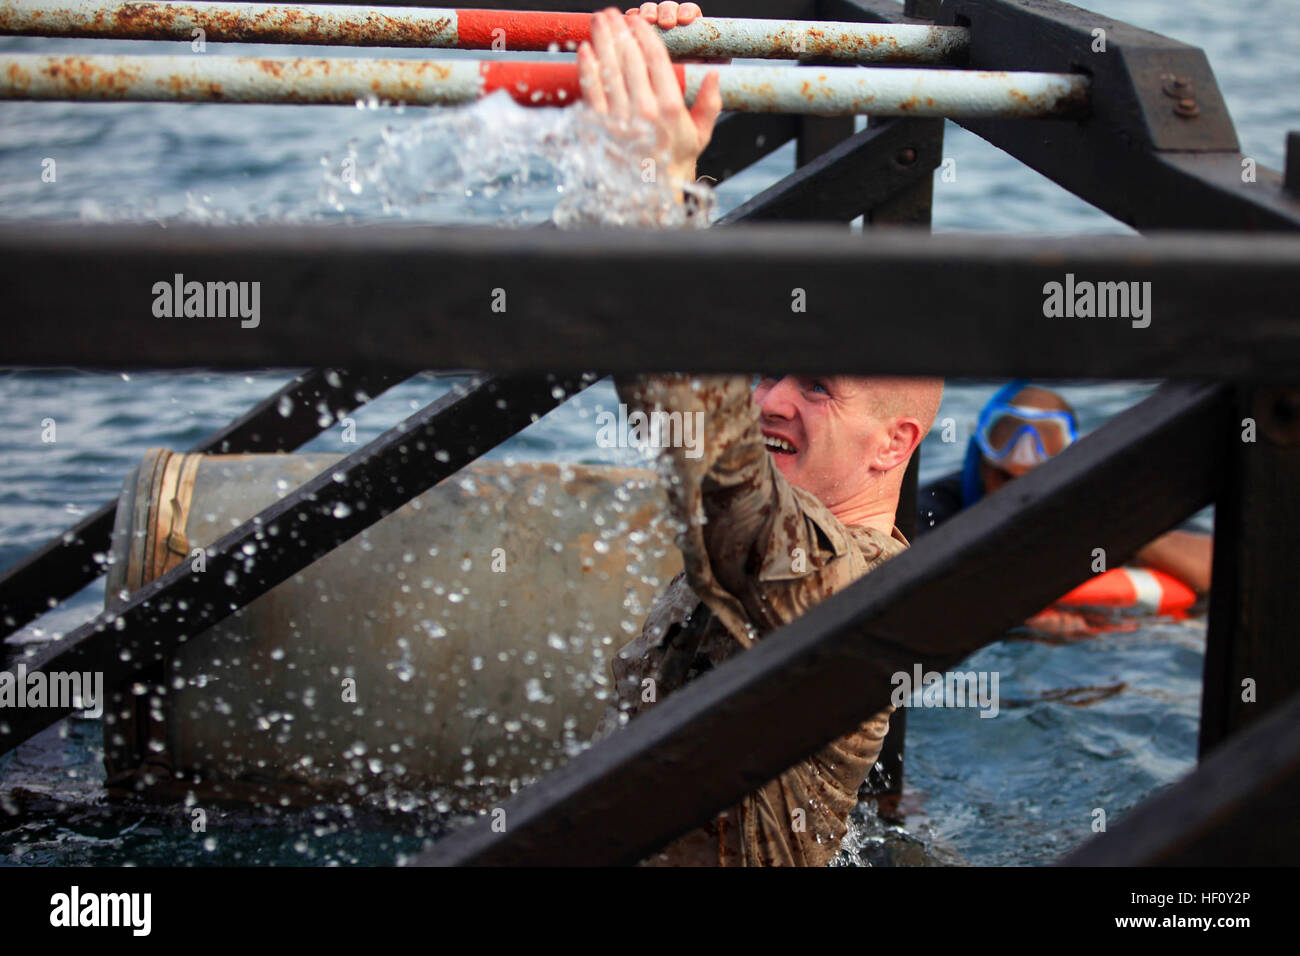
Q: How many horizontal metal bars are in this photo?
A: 2